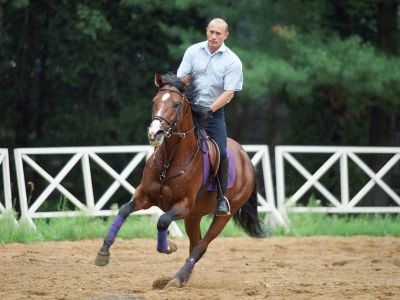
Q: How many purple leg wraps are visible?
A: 3